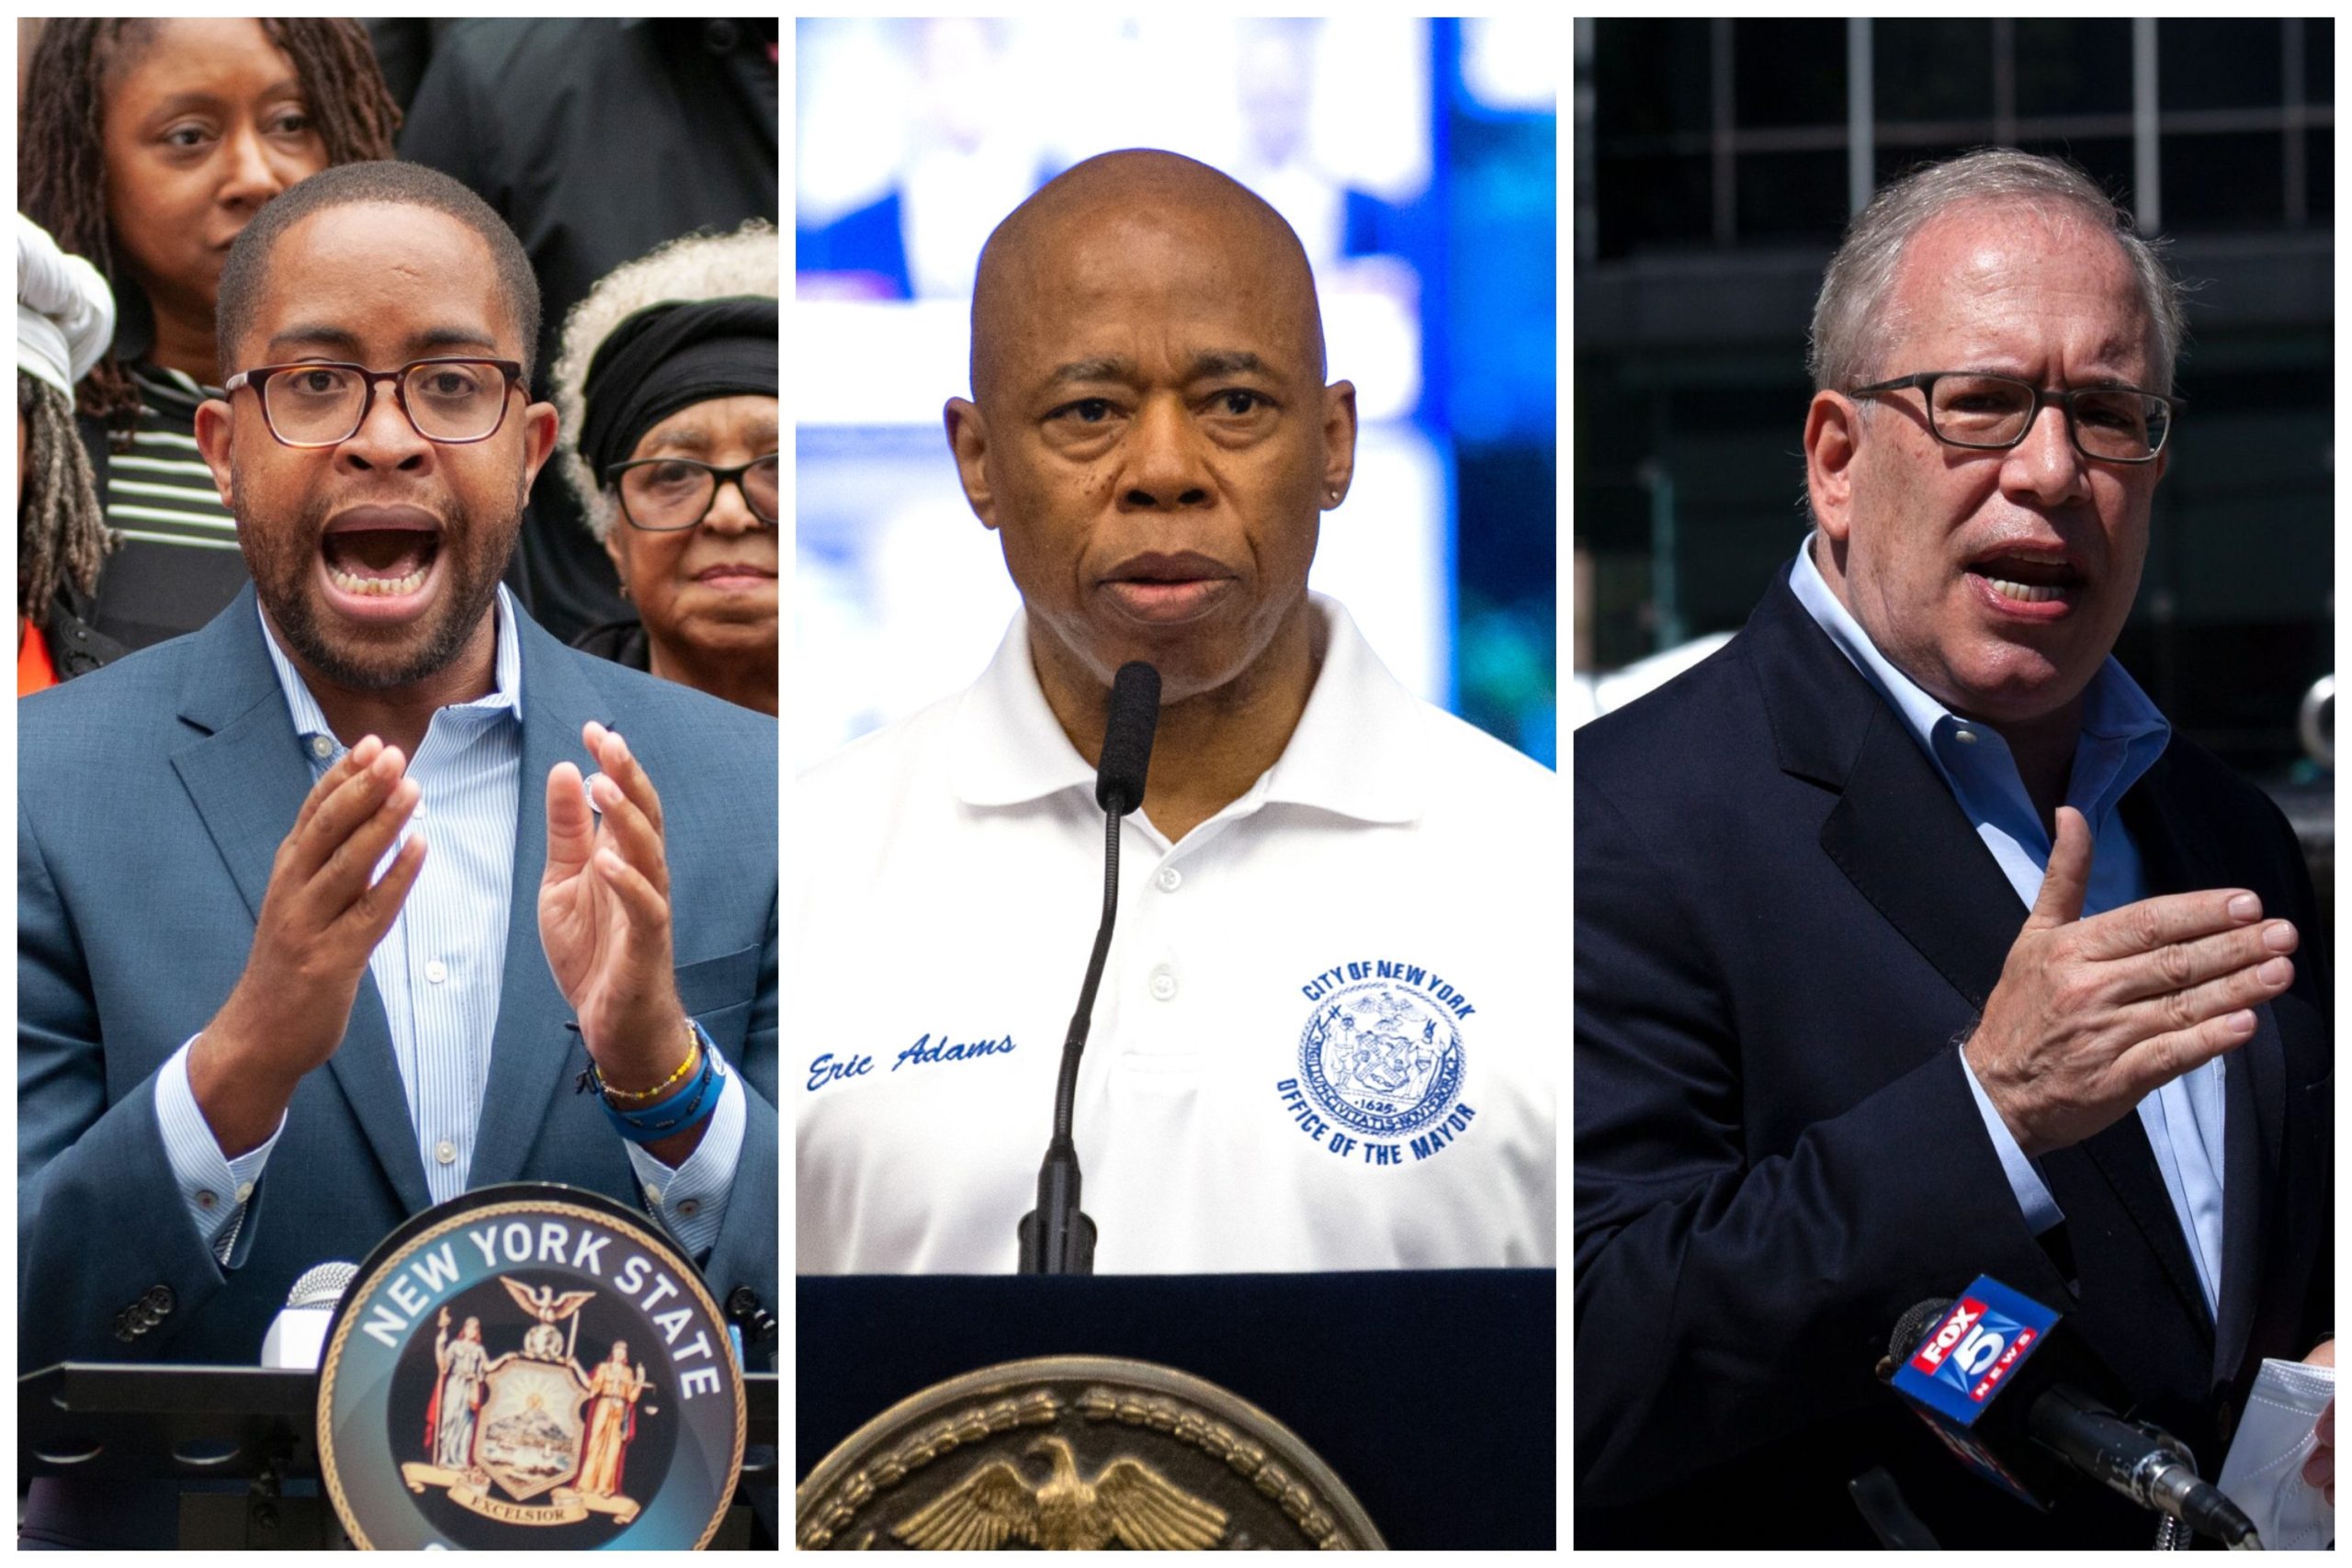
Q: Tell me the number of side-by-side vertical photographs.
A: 3